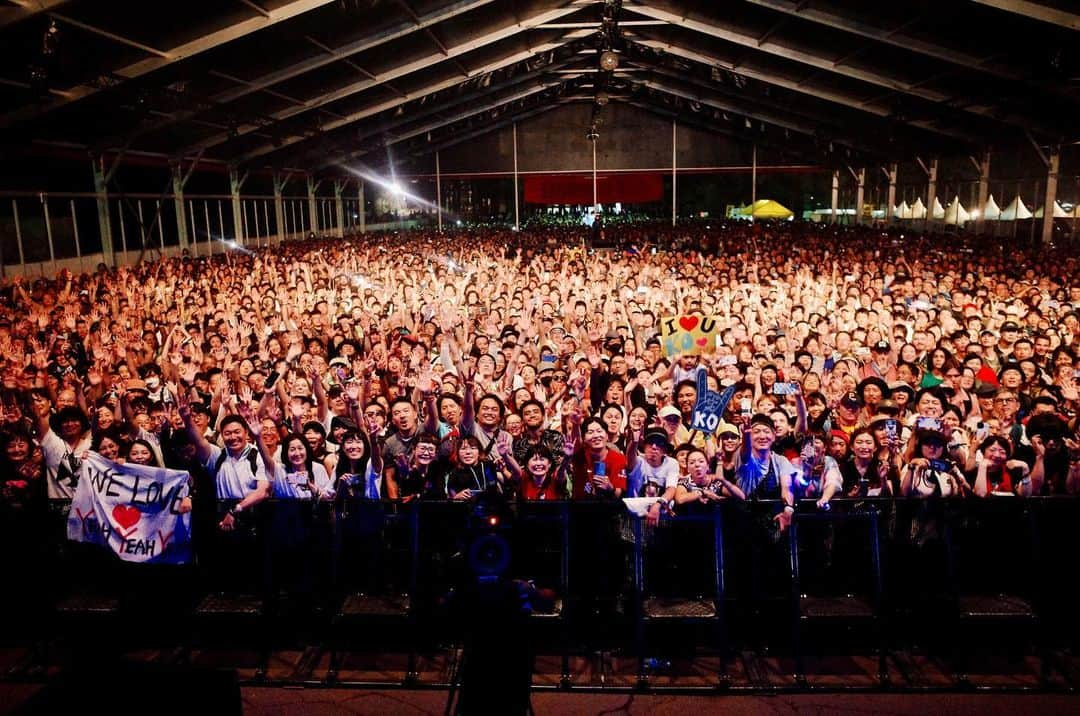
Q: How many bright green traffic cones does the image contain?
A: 0